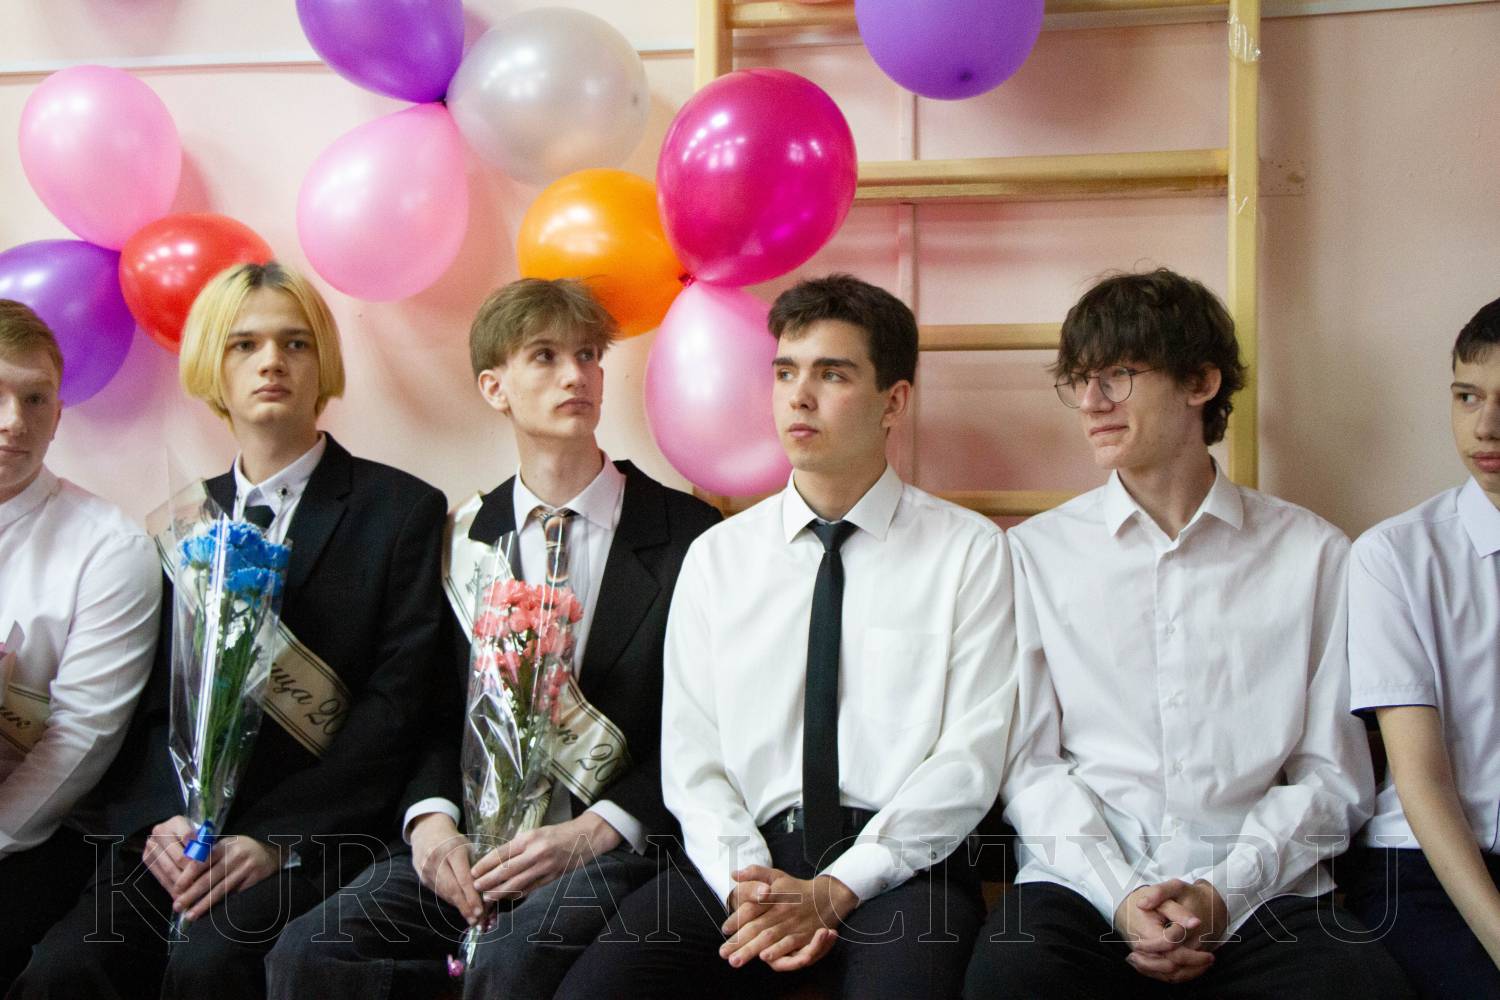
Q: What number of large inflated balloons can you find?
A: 10